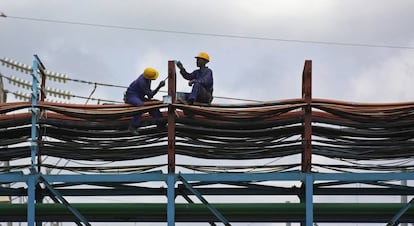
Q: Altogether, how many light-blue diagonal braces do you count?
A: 3